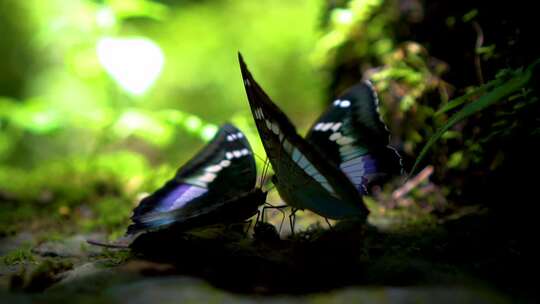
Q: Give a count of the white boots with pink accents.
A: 0